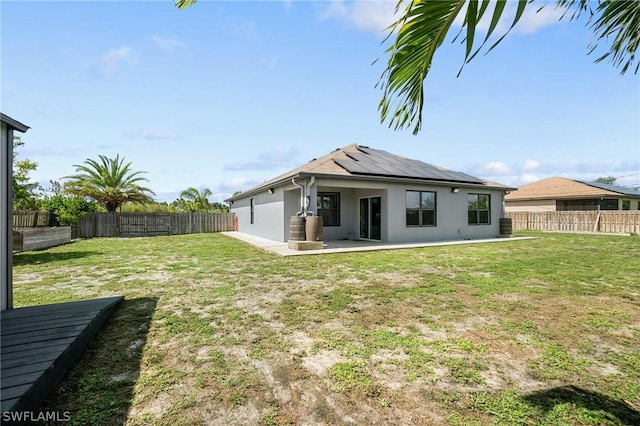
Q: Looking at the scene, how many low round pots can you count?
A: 0